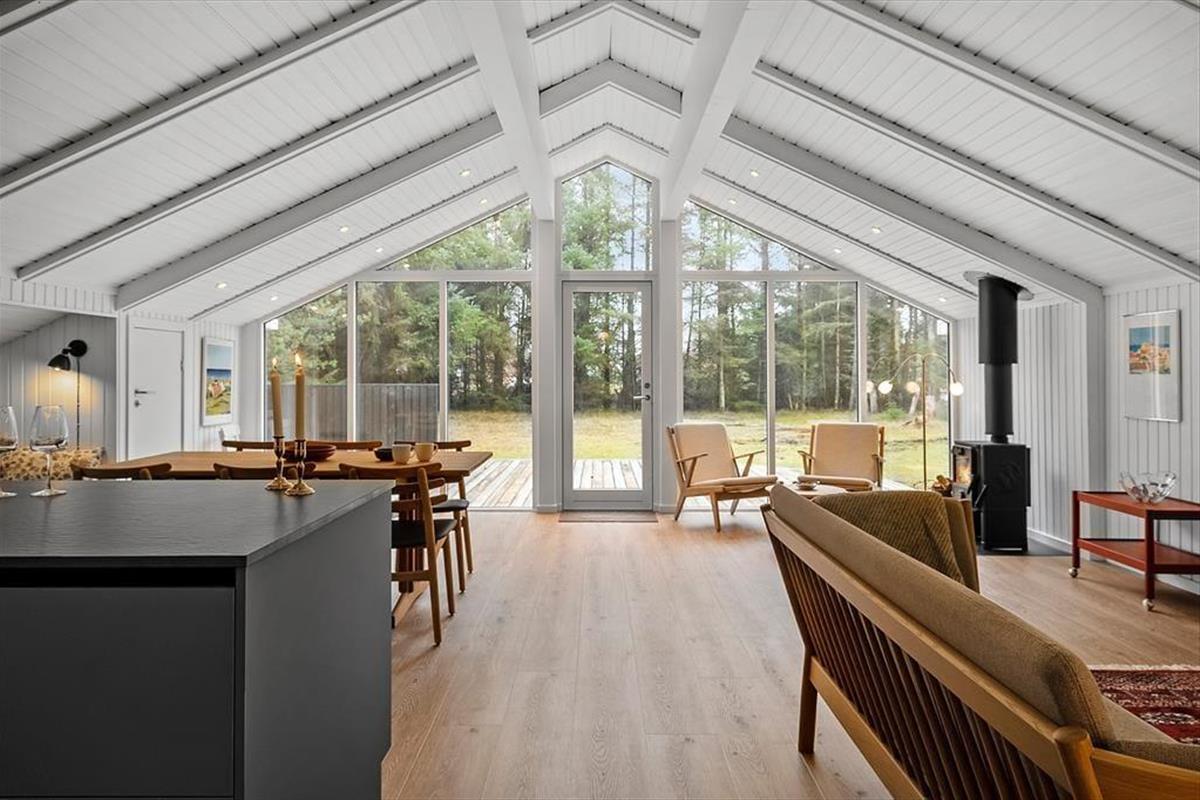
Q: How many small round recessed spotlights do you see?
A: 11